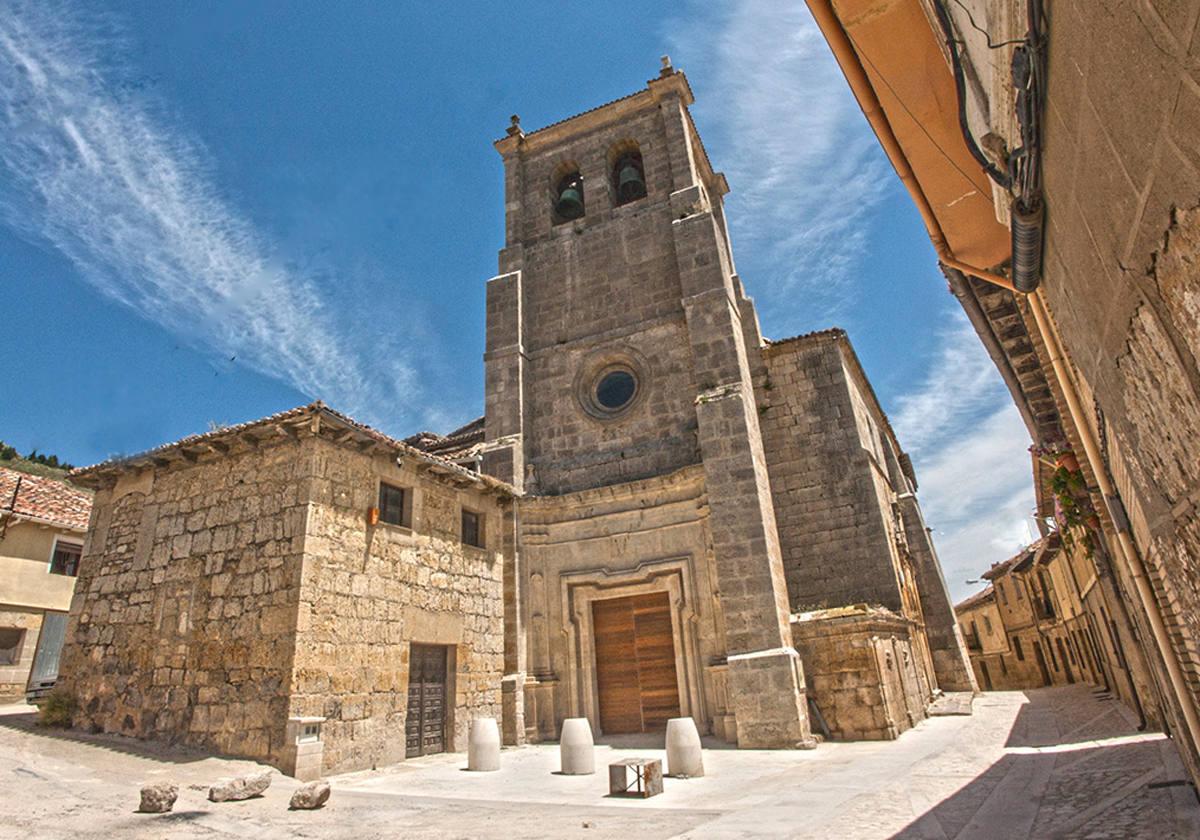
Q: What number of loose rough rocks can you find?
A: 3